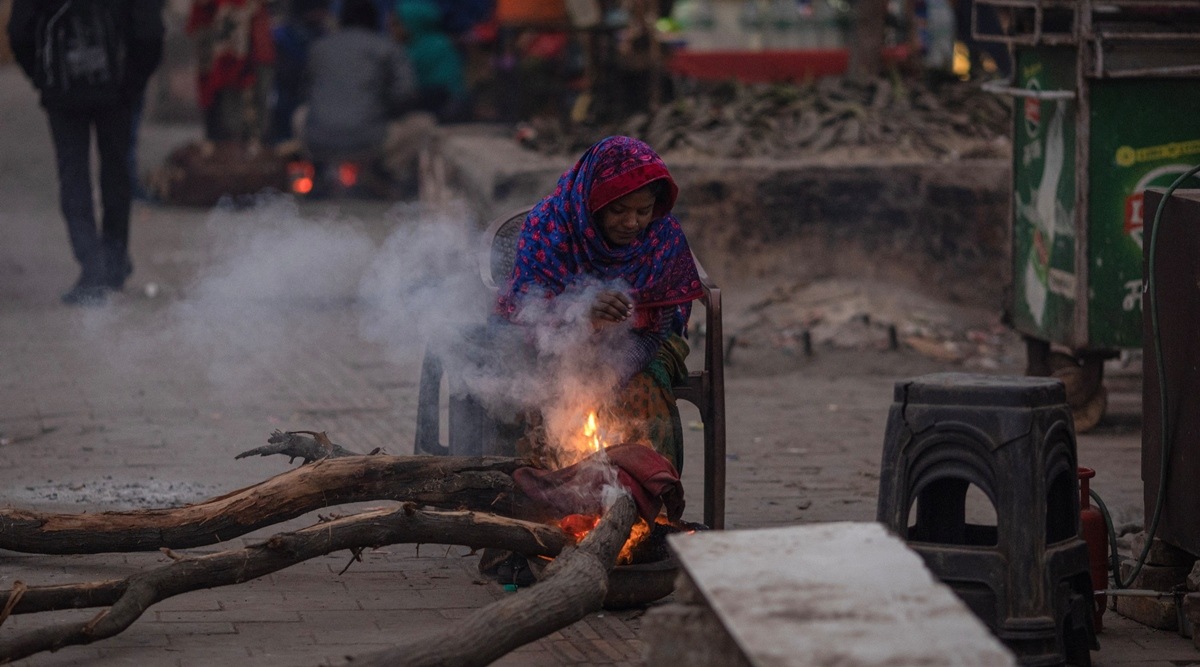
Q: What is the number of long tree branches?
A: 3